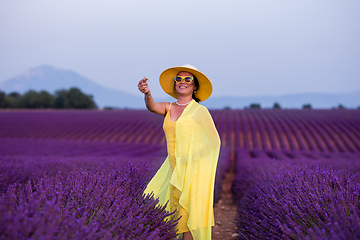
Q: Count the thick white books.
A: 0